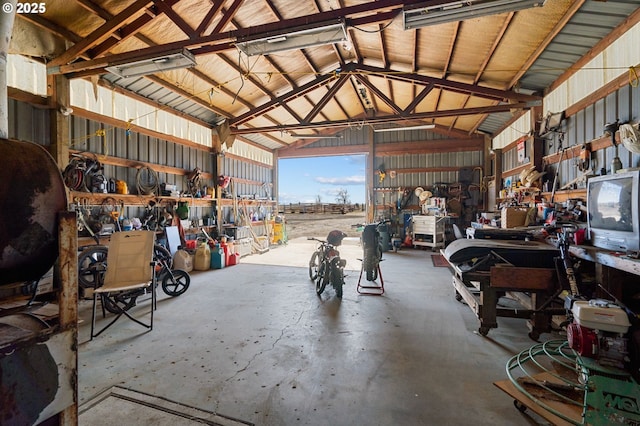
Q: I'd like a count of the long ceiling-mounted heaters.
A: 3